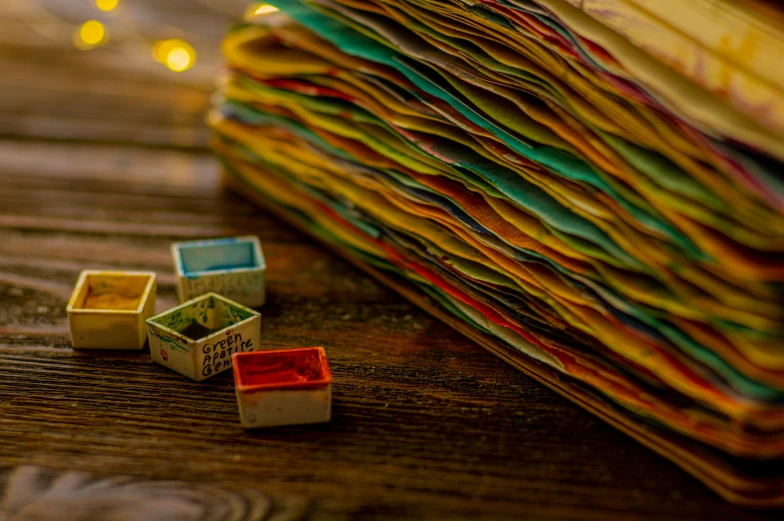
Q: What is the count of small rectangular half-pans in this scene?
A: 4